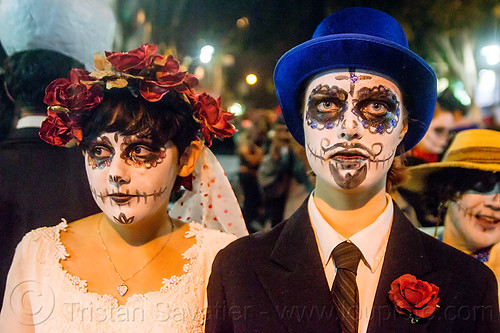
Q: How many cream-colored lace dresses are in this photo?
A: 1